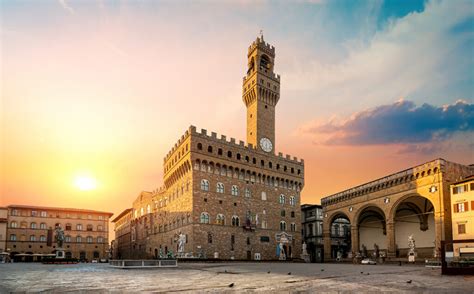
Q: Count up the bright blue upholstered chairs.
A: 0